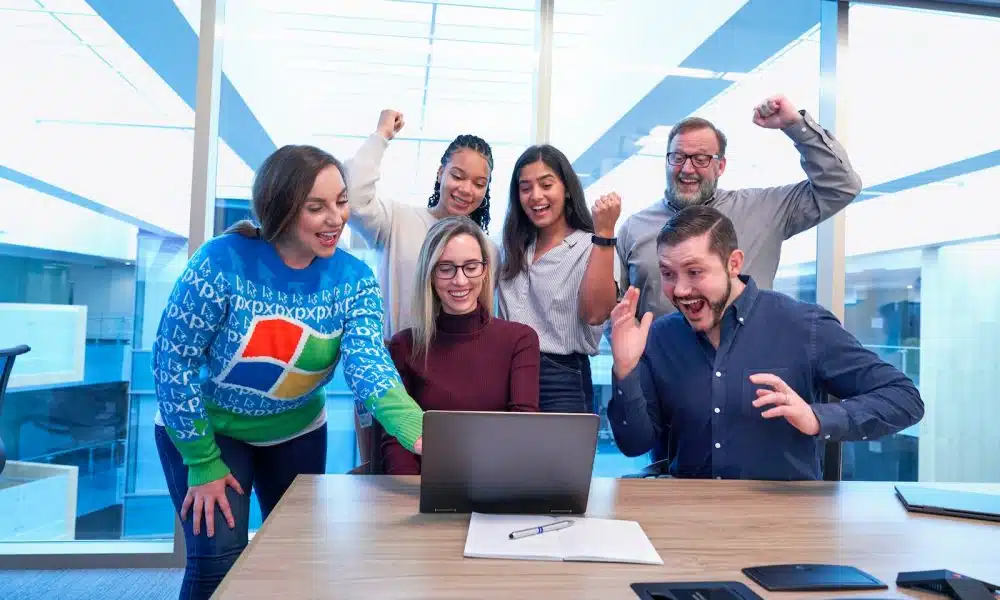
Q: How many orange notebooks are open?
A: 0